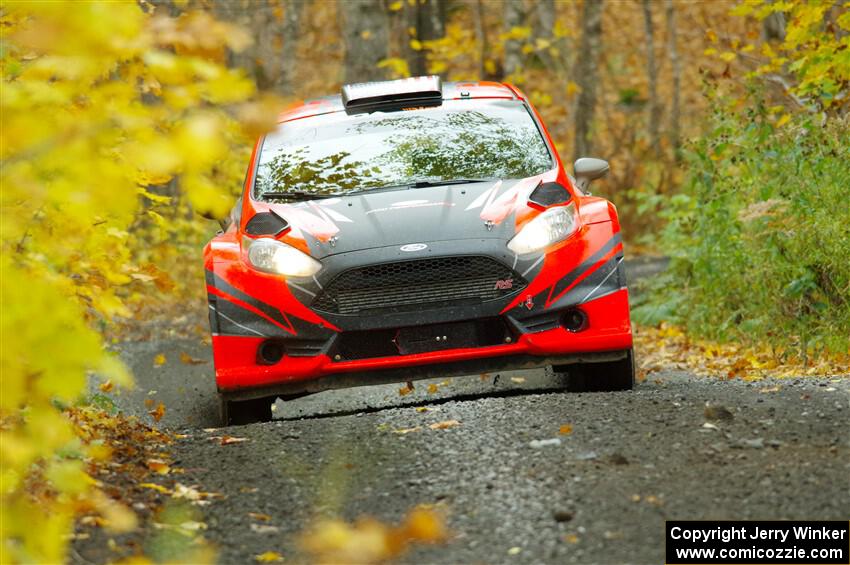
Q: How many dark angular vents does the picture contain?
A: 2